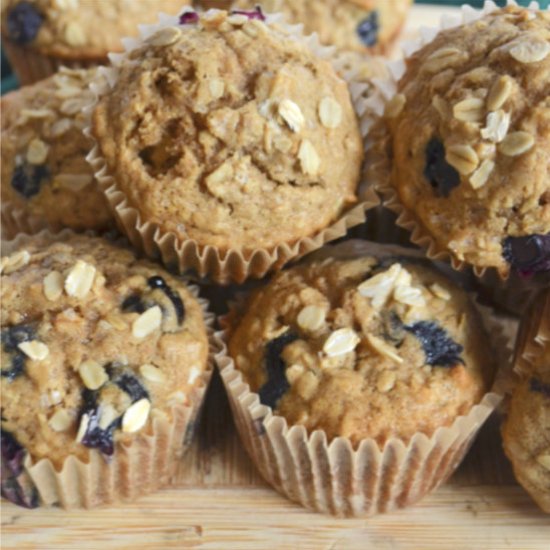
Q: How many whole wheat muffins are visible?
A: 8